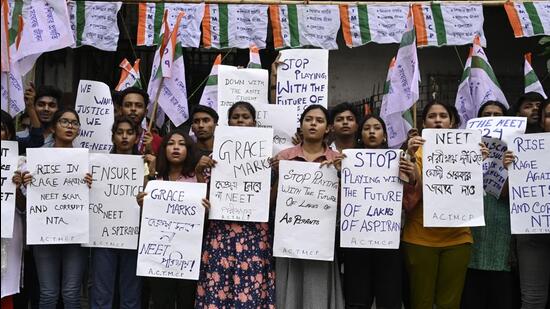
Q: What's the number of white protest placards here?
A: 14